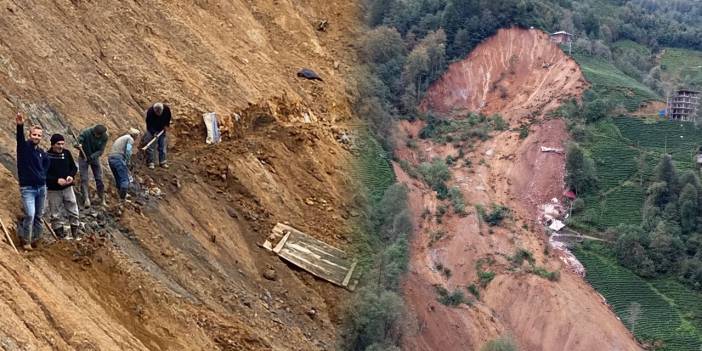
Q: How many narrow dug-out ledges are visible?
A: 1